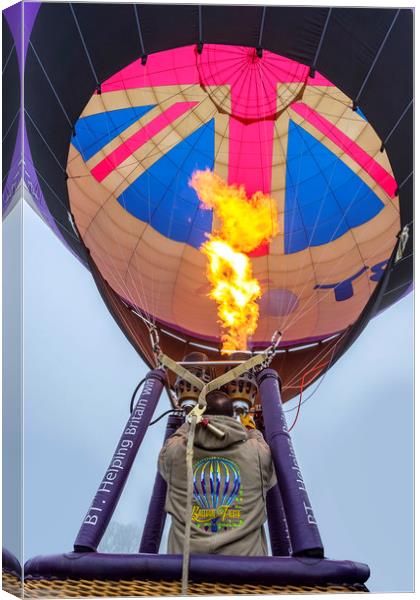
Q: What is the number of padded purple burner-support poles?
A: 4